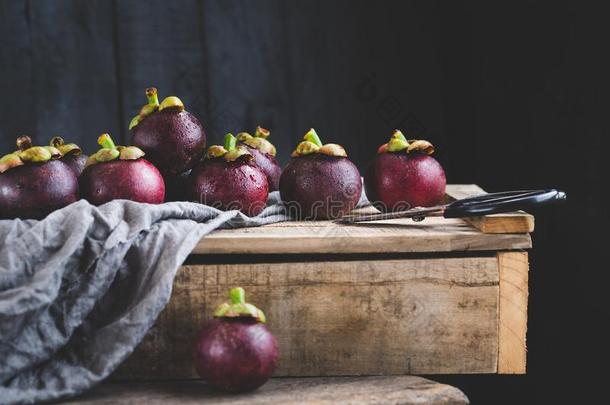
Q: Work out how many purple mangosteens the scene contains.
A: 9